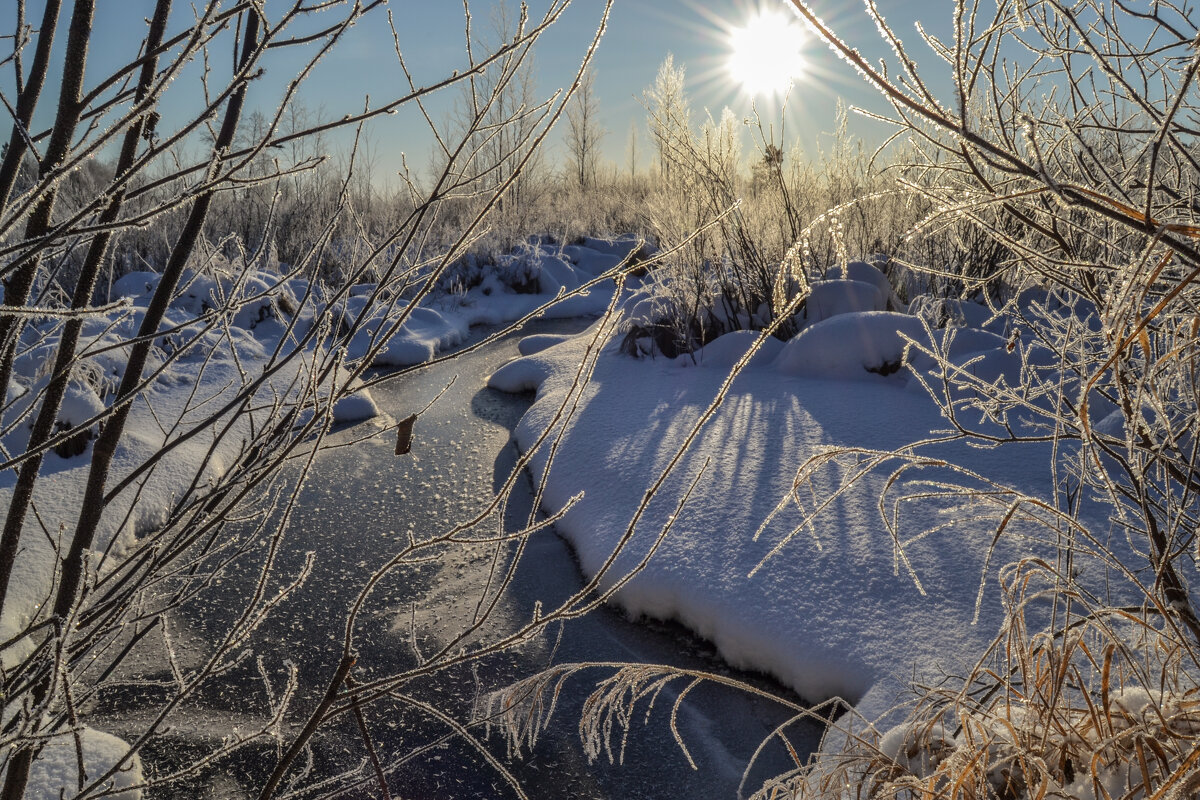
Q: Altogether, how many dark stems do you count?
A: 4